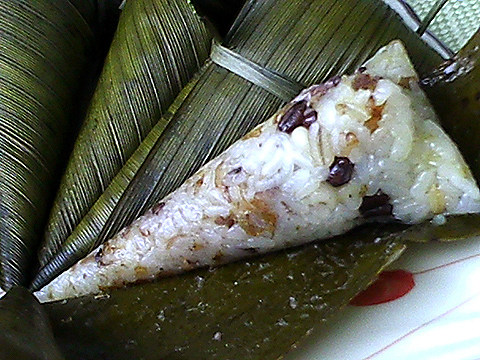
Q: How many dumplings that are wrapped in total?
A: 3